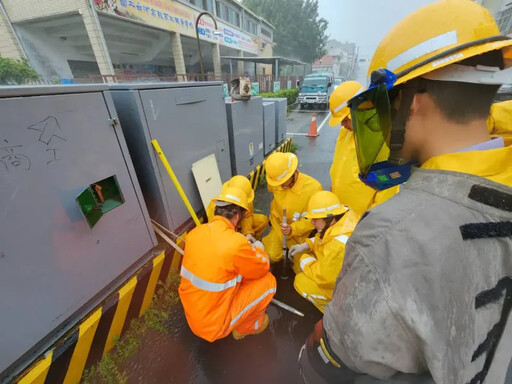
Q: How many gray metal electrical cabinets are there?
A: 5